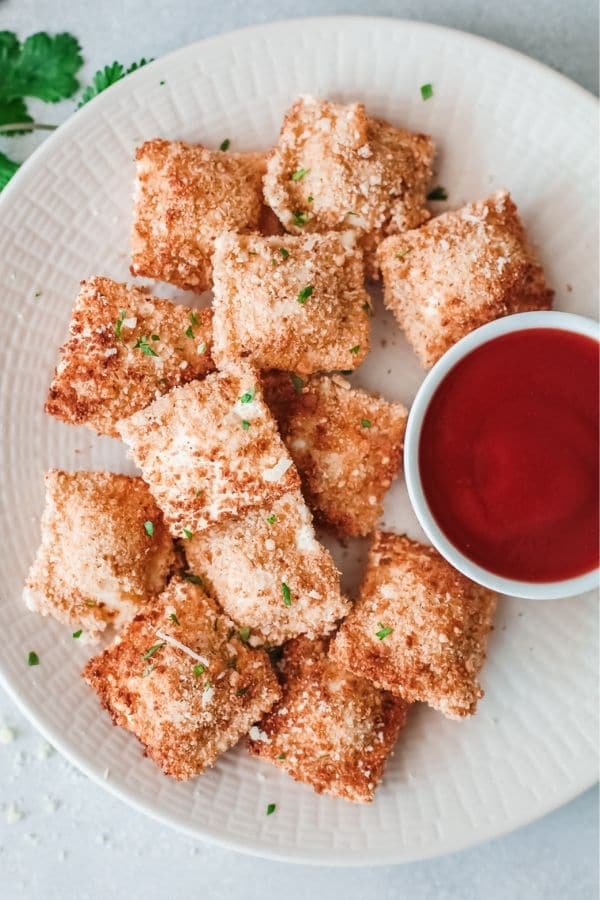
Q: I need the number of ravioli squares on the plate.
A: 12